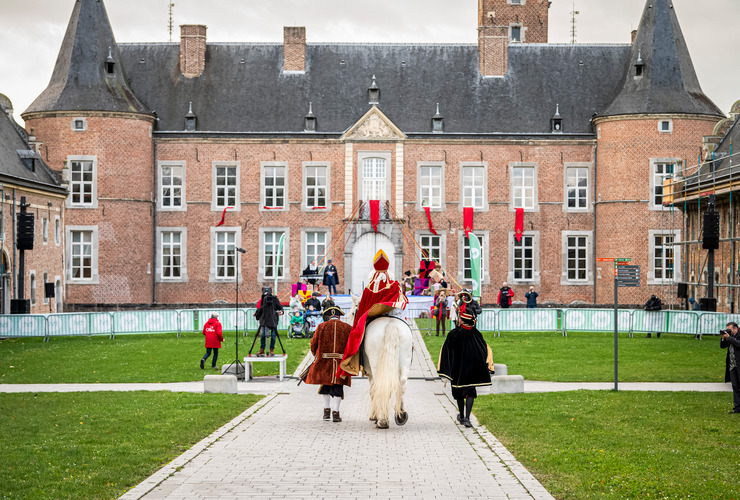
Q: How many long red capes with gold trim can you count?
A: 1